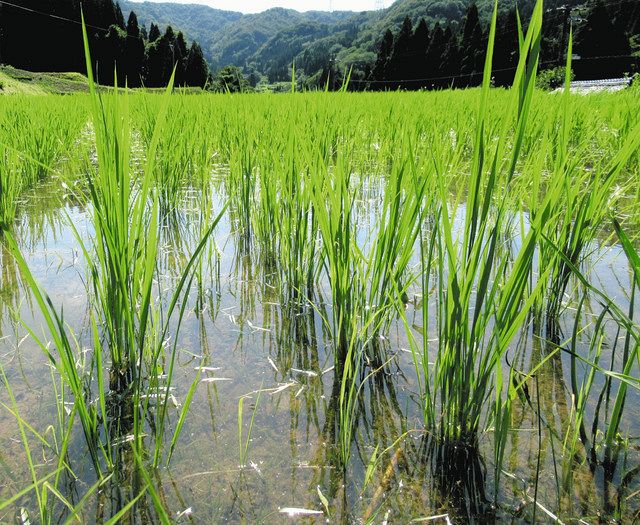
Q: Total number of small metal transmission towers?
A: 2